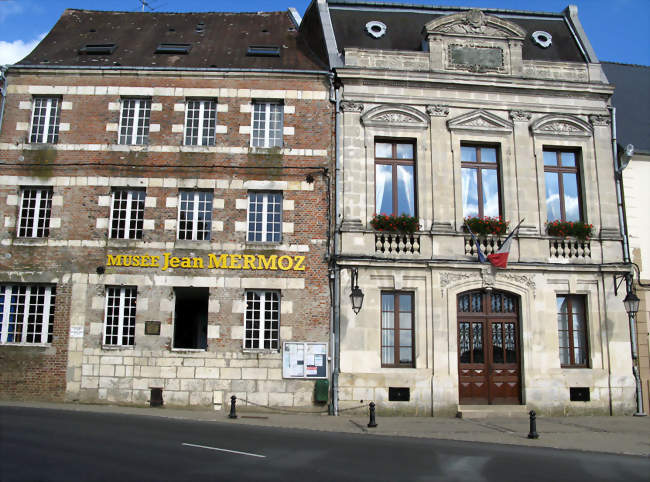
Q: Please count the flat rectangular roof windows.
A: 3